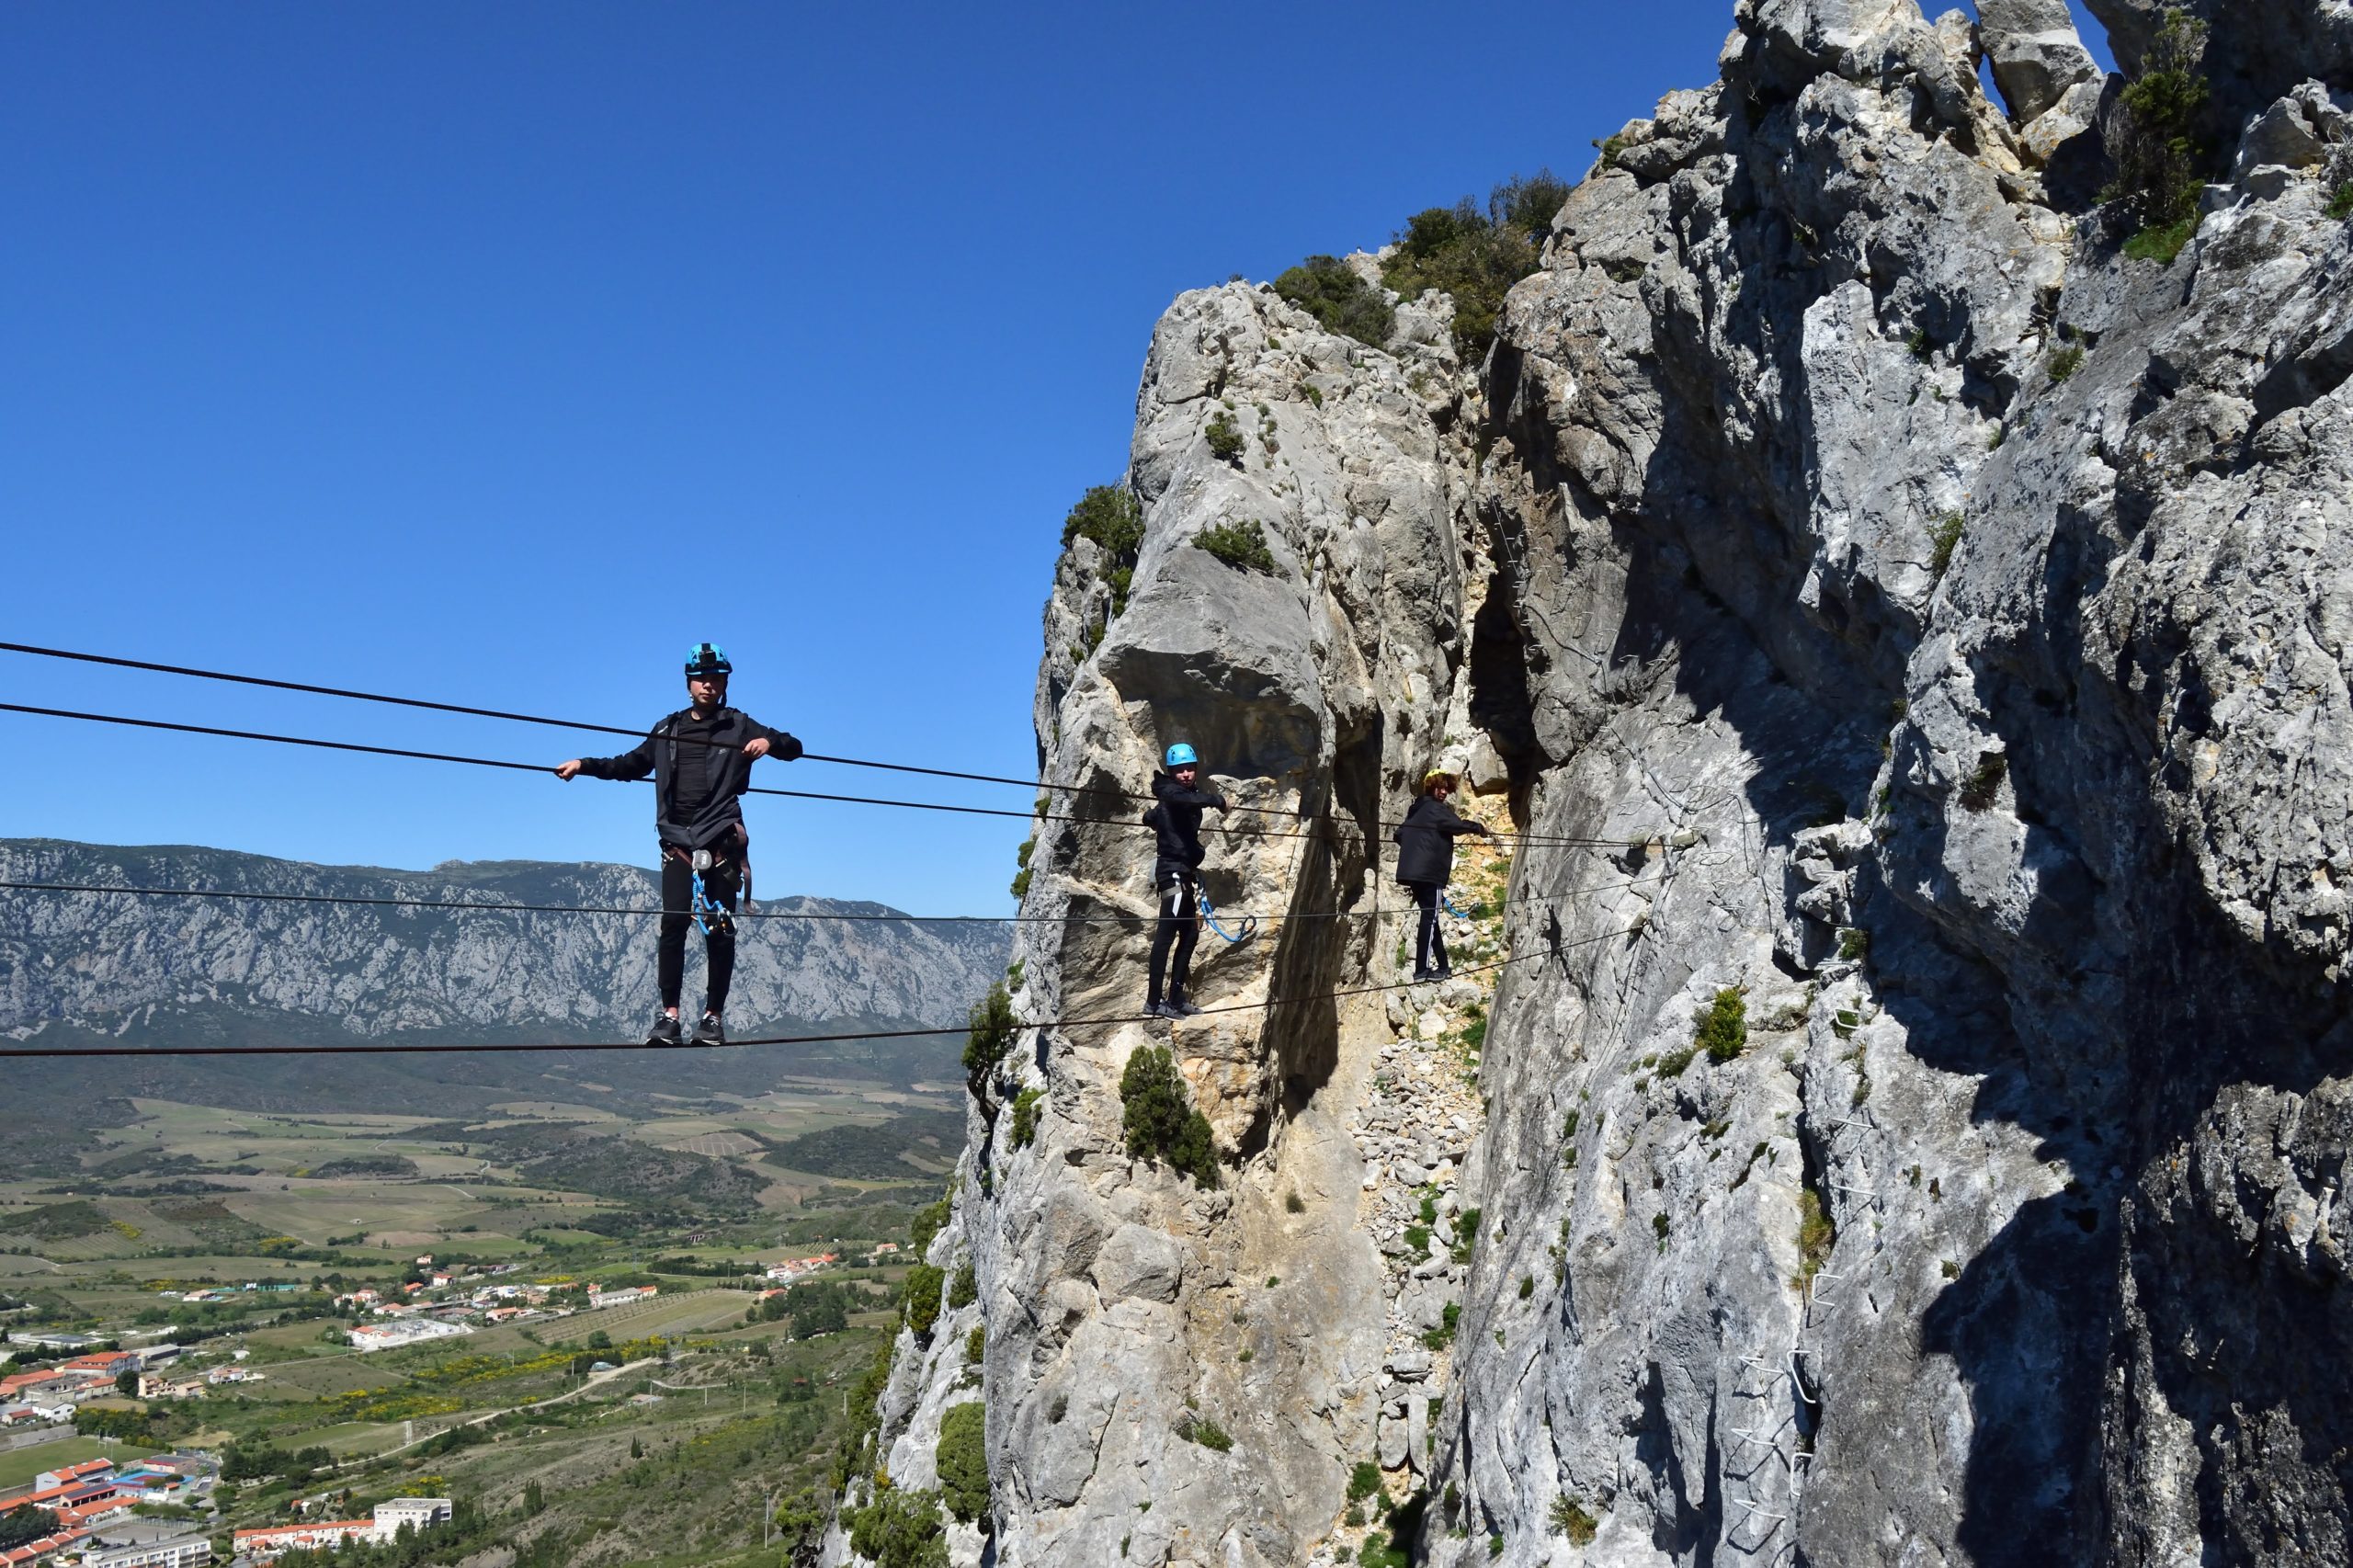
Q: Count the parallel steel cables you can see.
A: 4